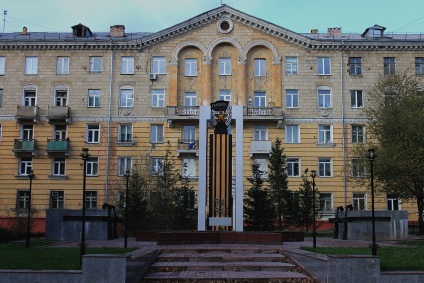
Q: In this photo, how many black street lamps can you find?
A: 5